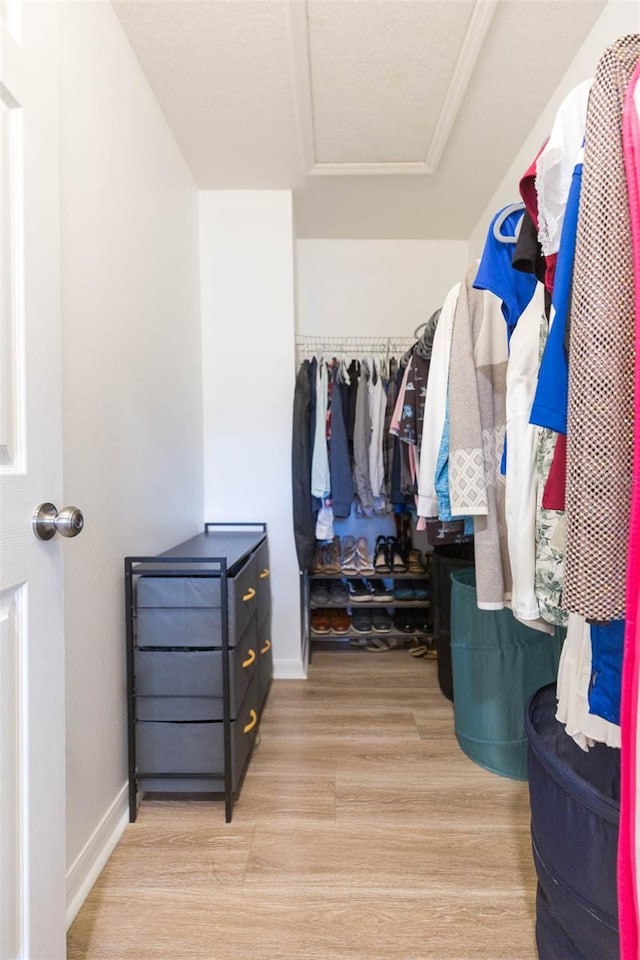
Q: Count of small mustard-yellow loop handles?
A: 5